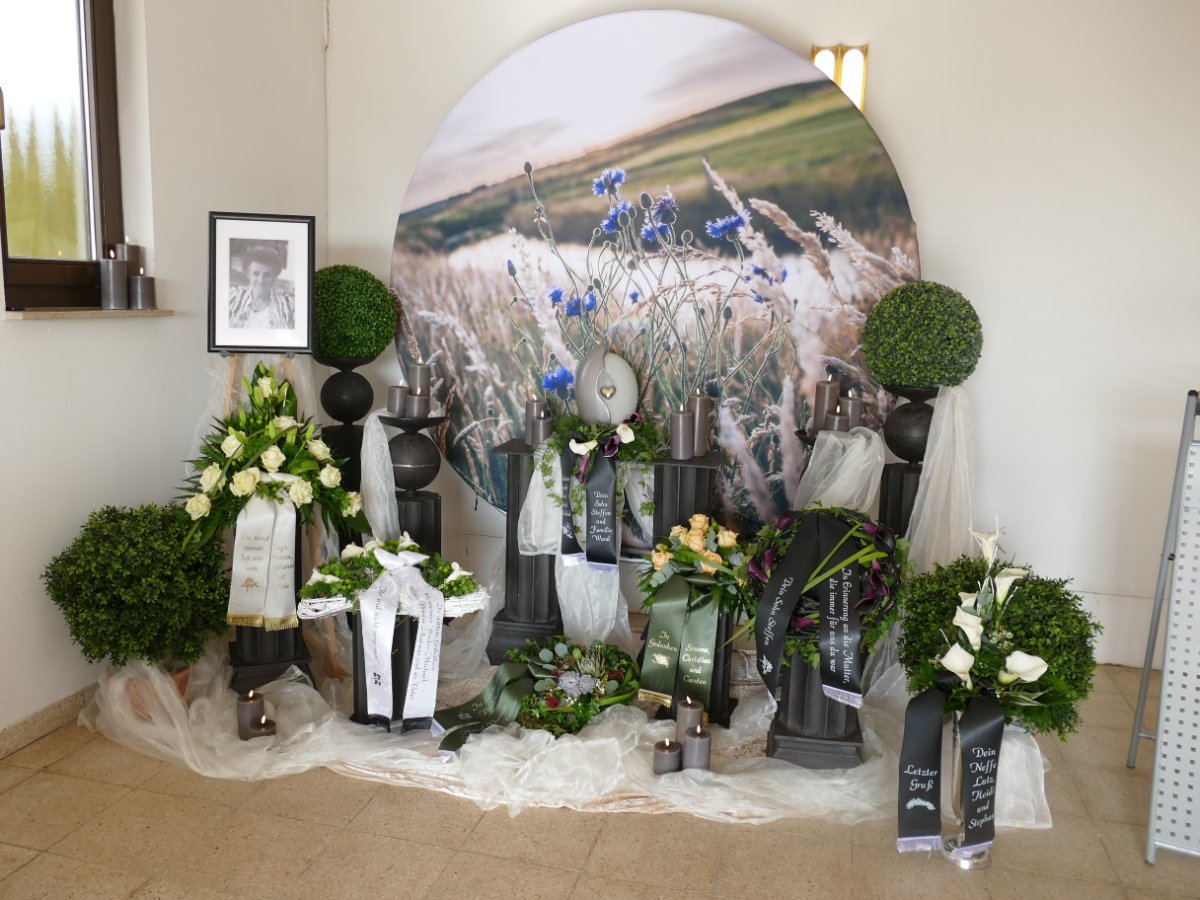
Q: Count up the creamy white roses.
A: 11